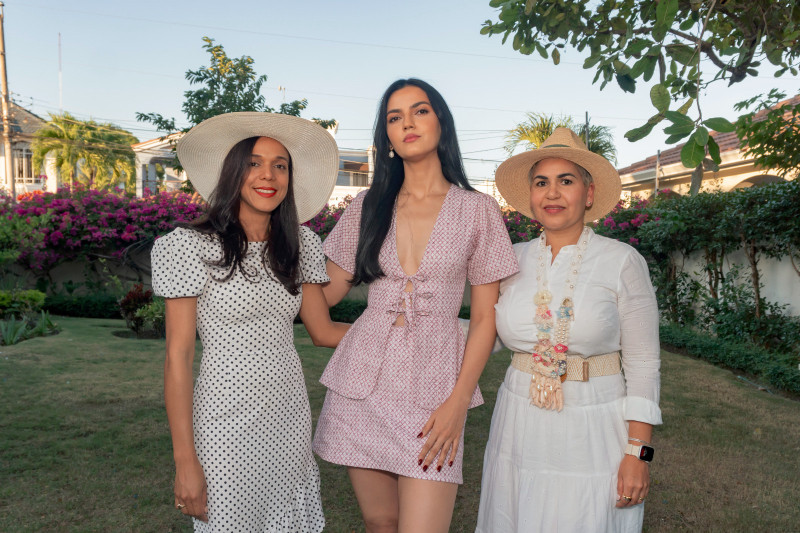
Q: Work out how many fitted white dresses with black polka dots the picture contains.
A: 1